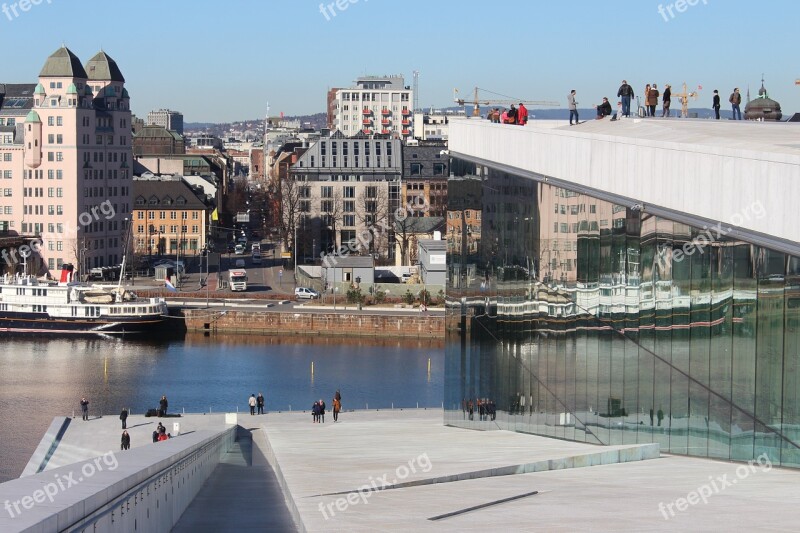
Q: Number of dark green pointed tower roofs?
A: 2